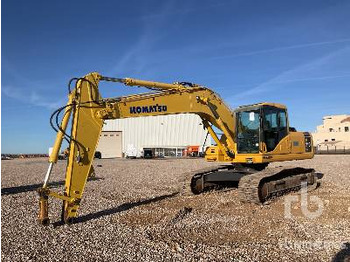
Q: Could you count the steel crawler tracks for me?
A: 2